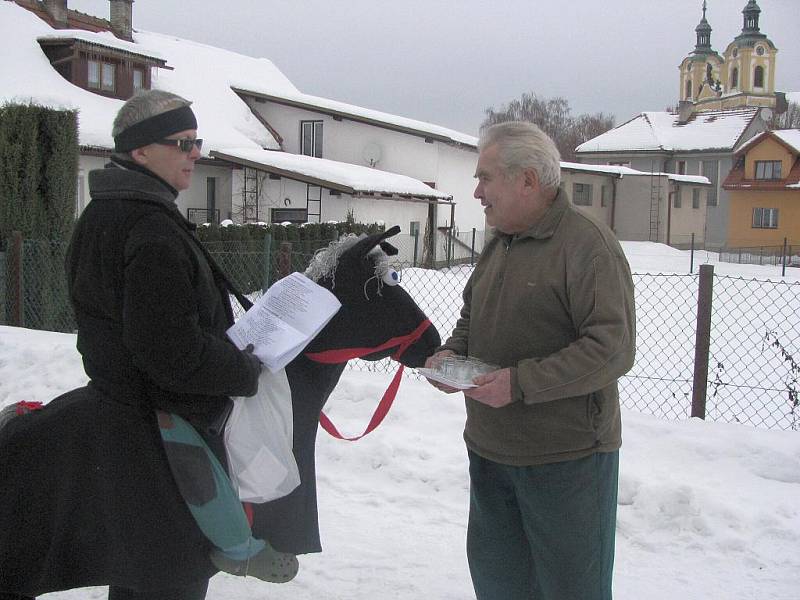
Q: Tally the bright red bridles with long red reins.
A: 1